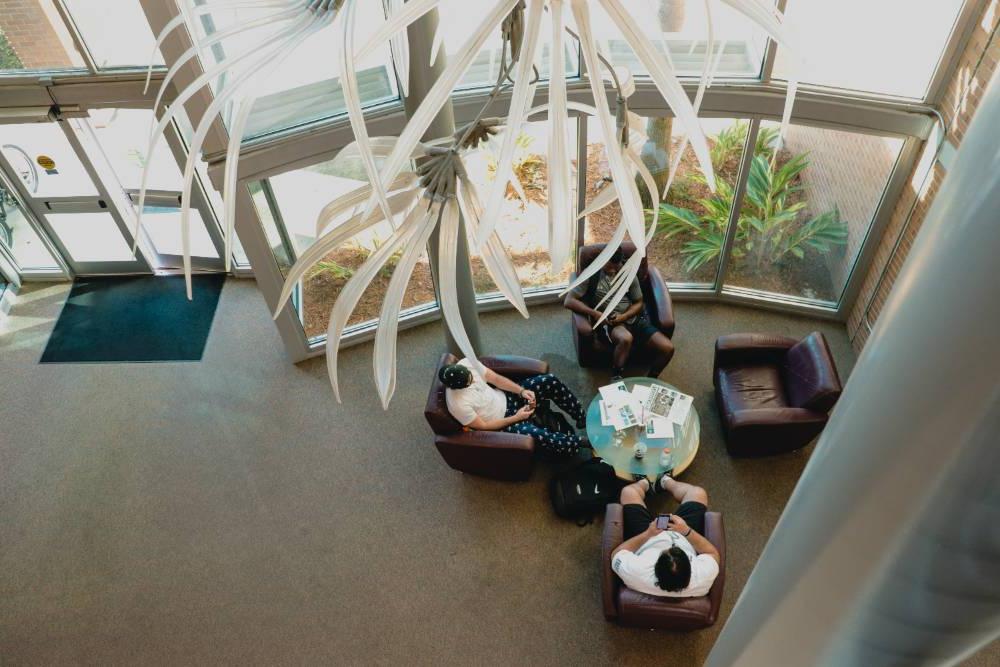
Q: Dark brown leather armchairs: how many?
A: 4